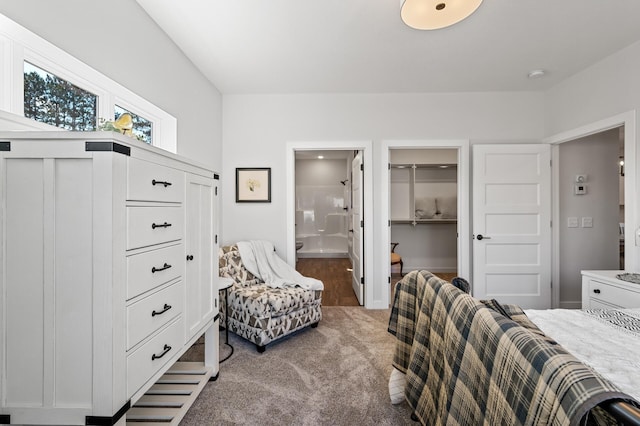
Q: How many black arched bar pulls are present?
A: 5